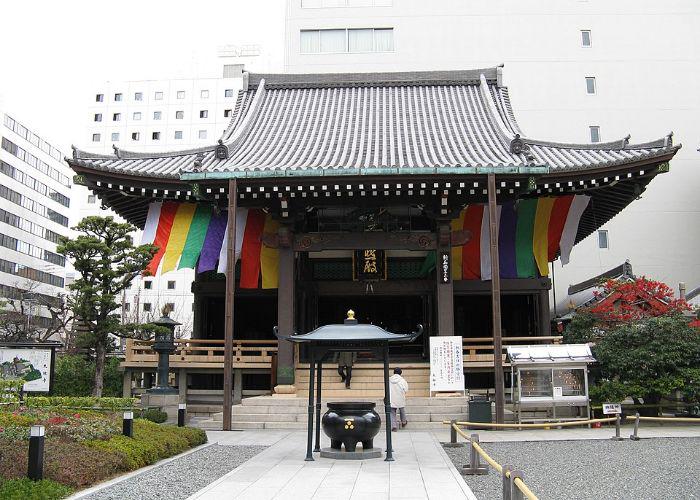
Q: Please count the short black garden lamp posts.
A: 3